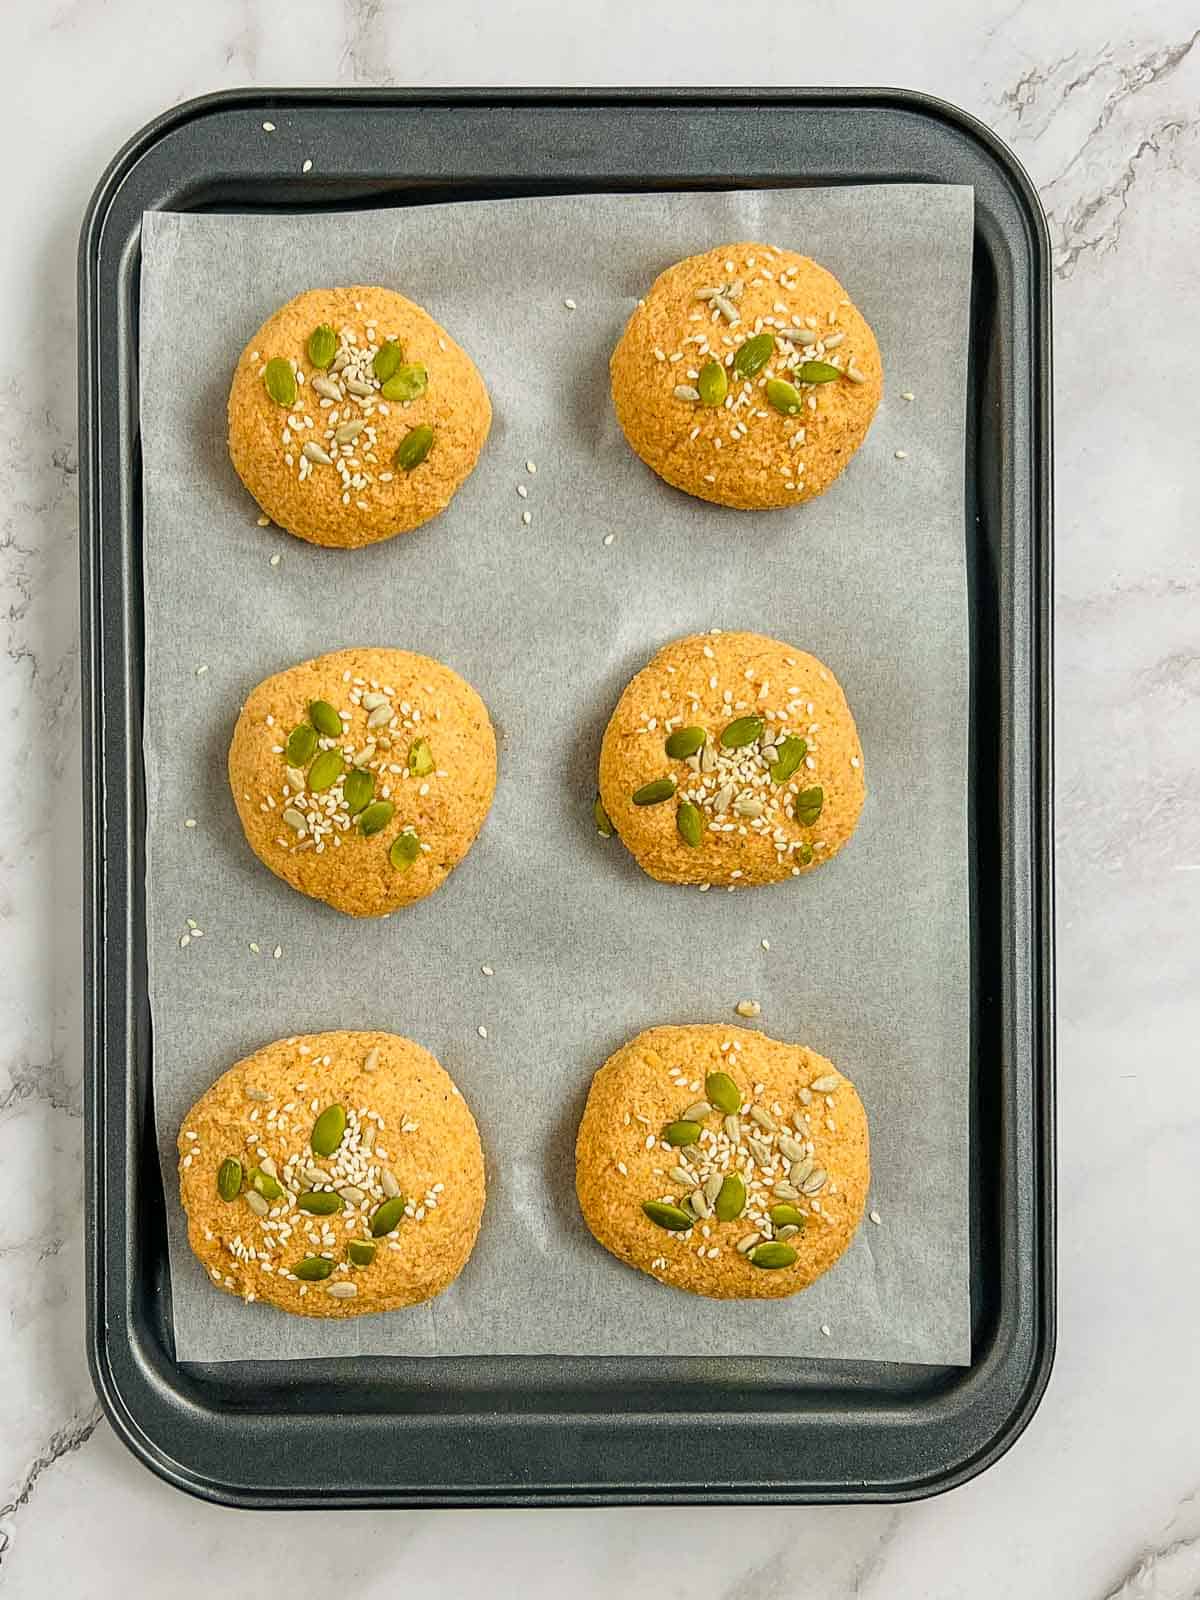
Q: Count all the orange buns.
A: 6